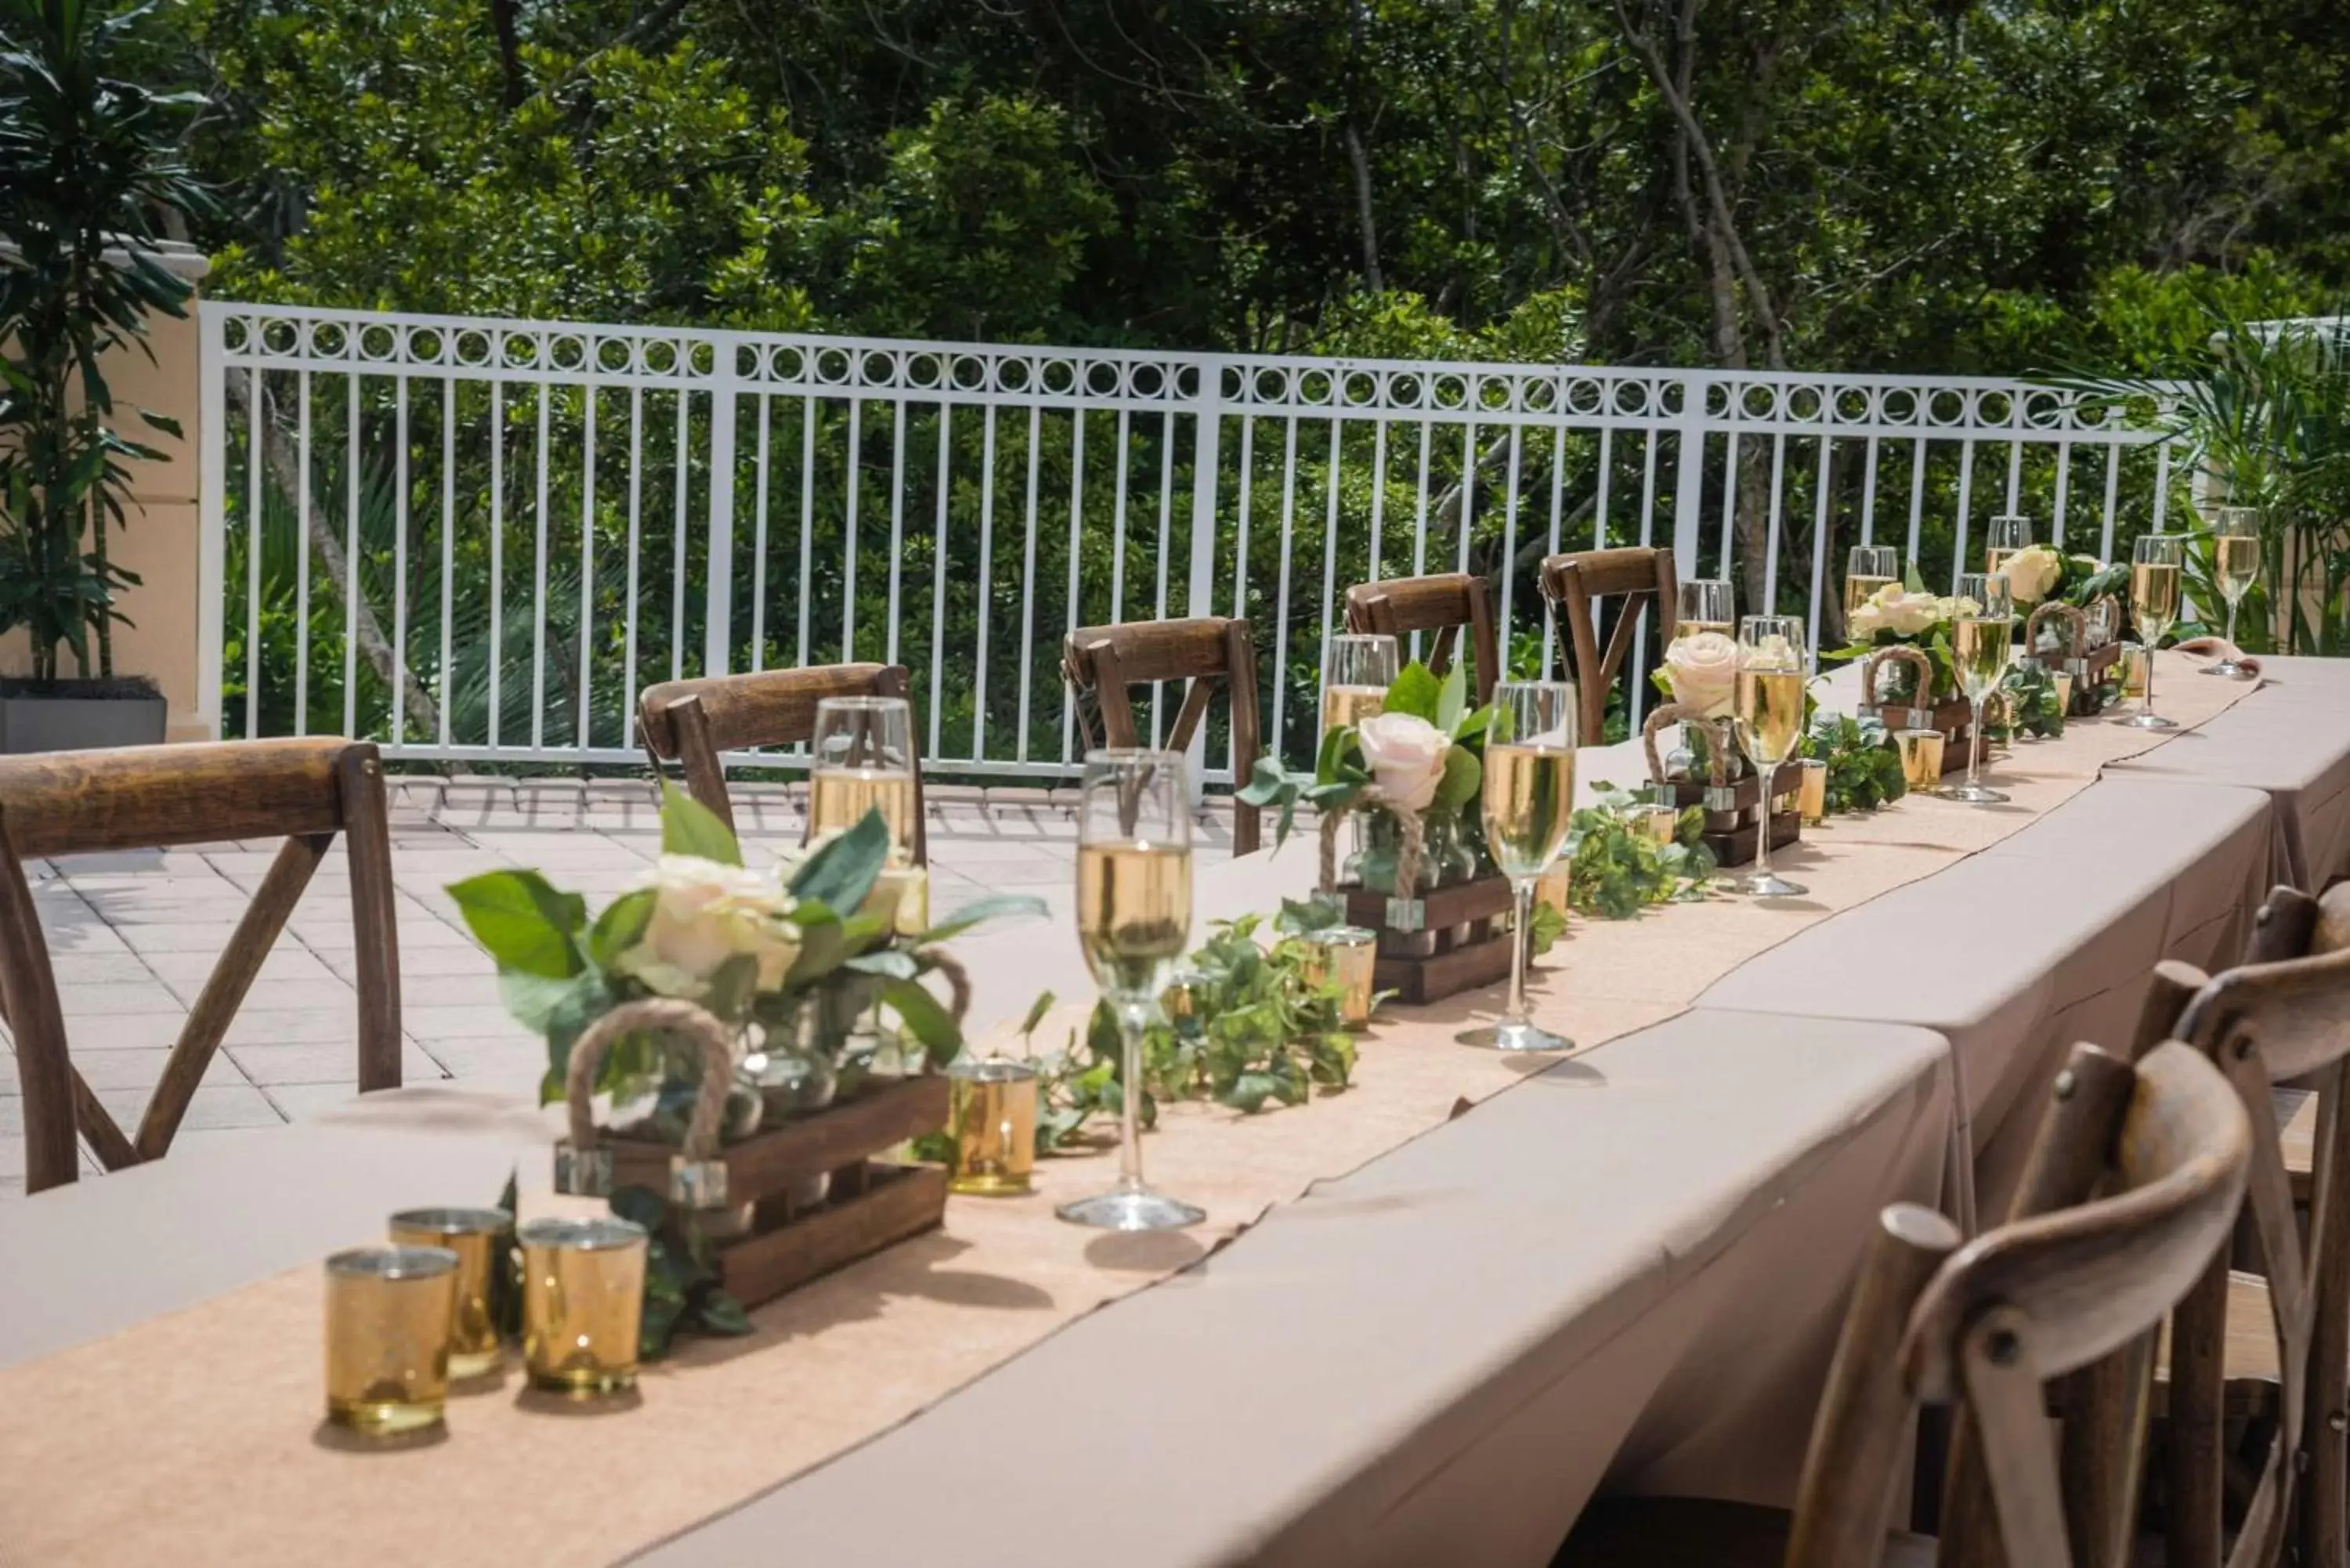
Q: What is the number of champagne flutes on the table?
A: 11